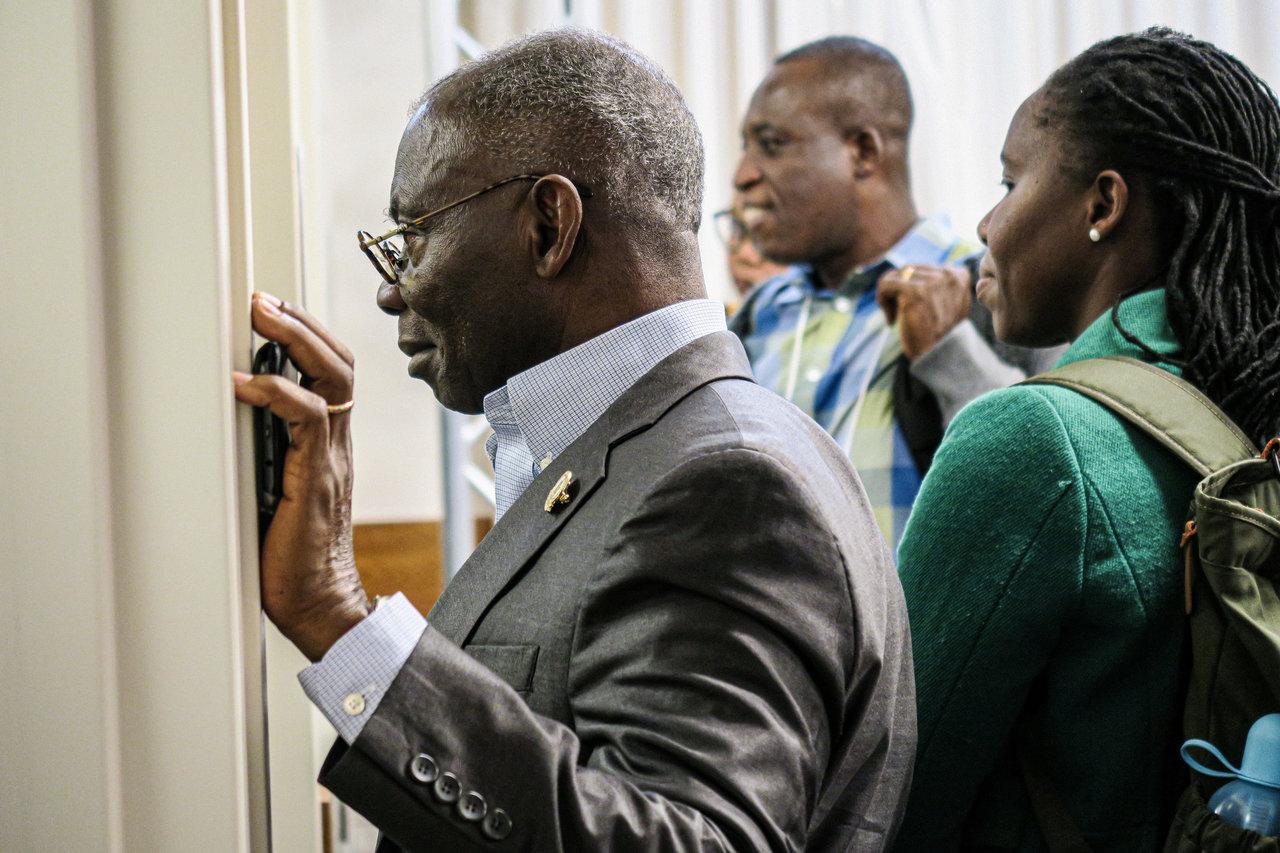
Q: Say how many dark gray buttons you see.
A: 4